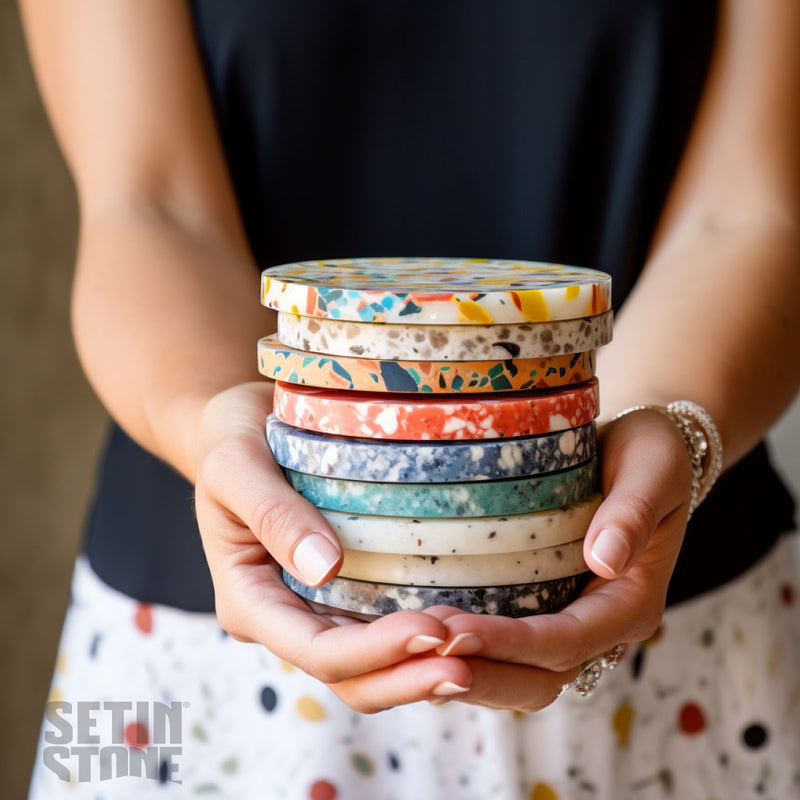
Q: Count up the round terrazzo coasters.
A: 9